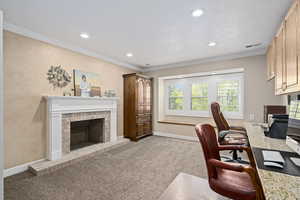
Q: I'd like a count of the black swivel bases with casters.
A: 1